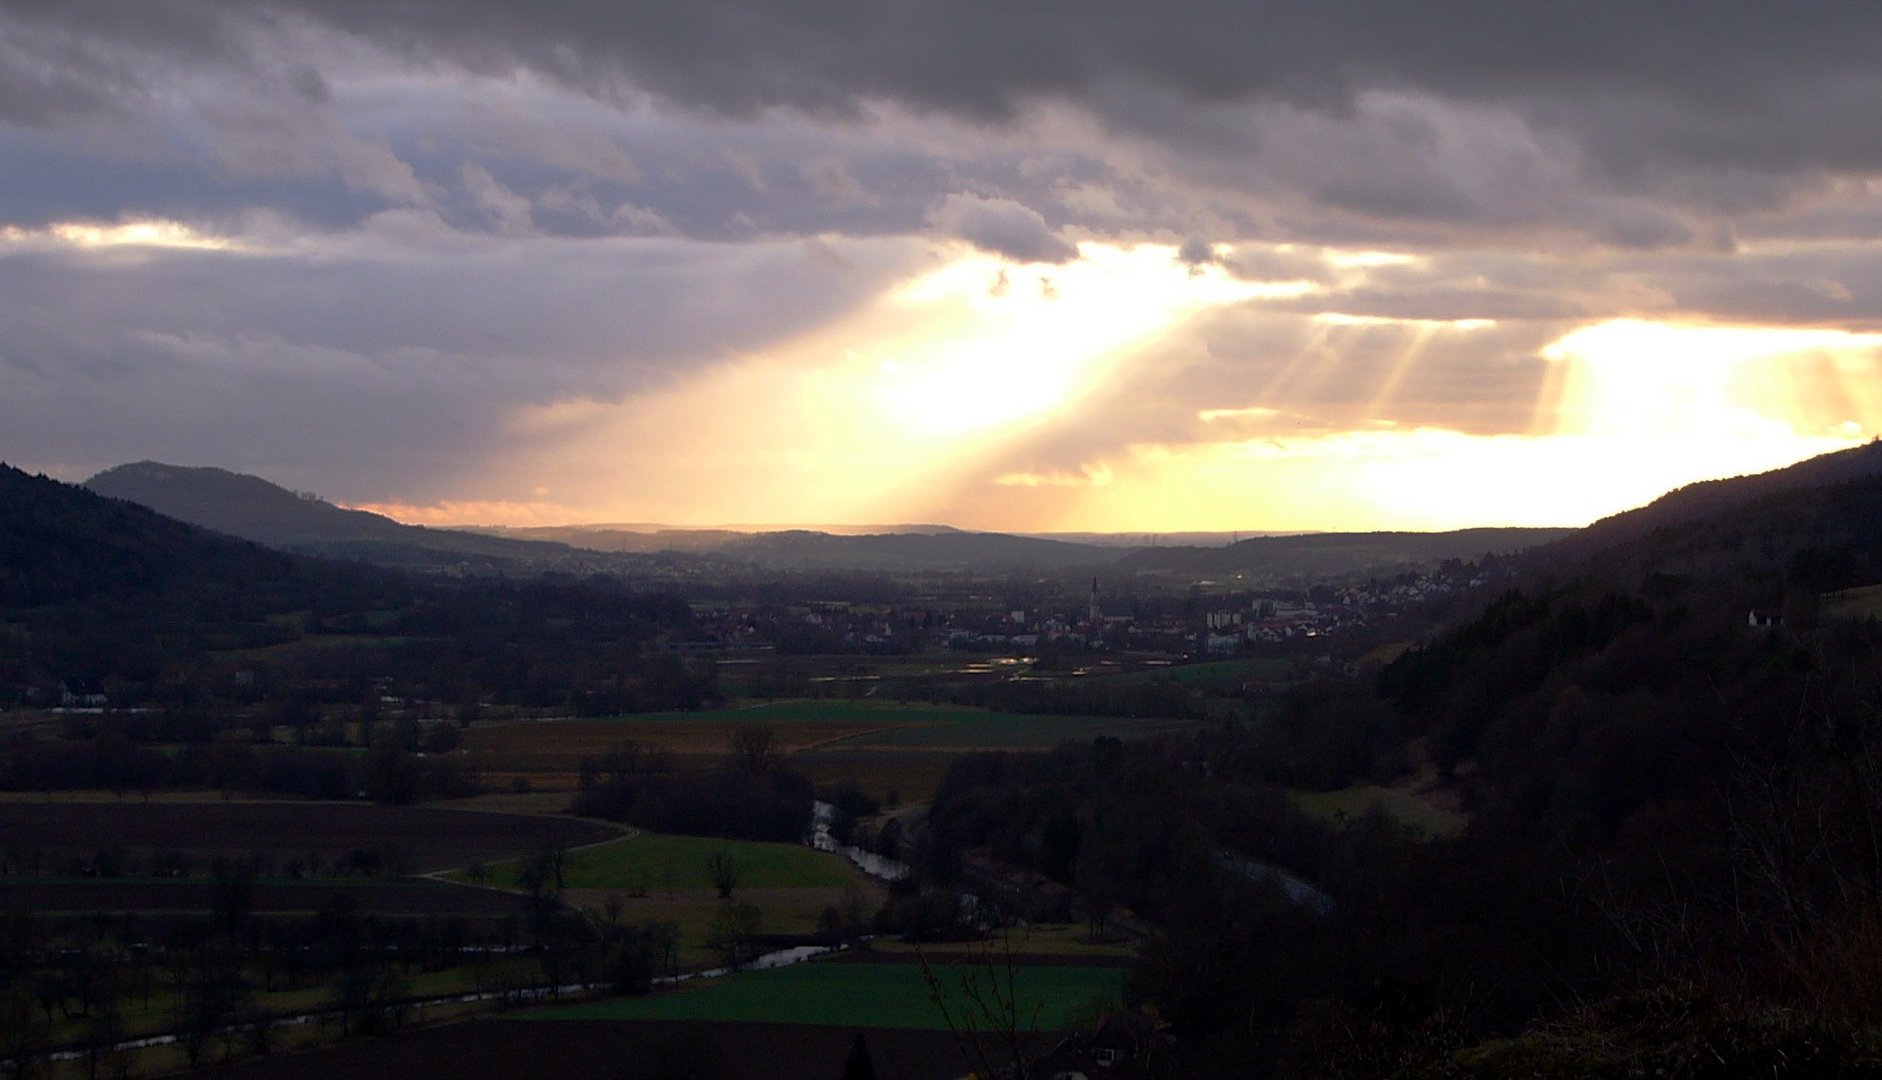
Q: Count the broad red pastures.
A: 0